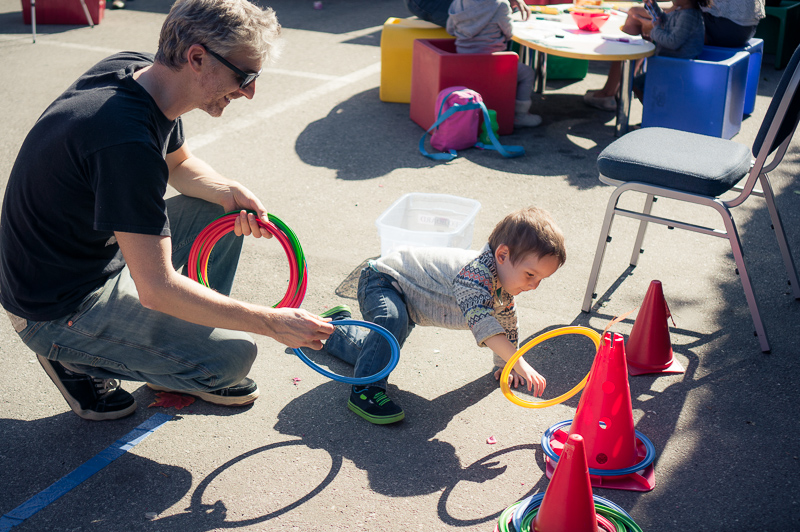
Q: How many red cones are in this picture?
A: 3